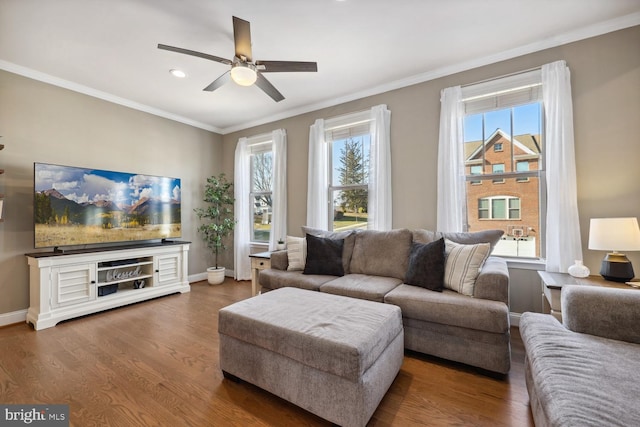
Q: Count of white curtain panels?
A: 6